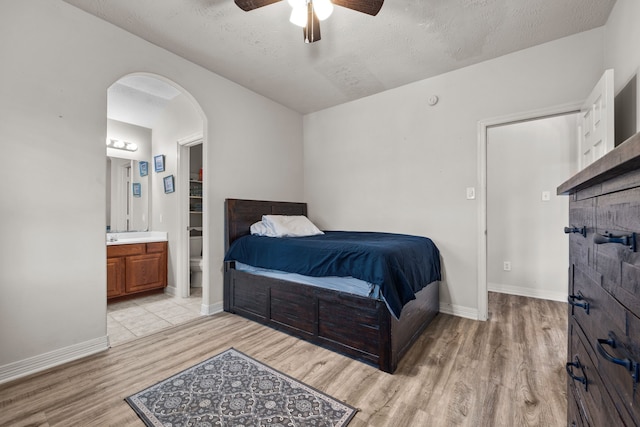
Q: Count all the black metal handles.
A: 5